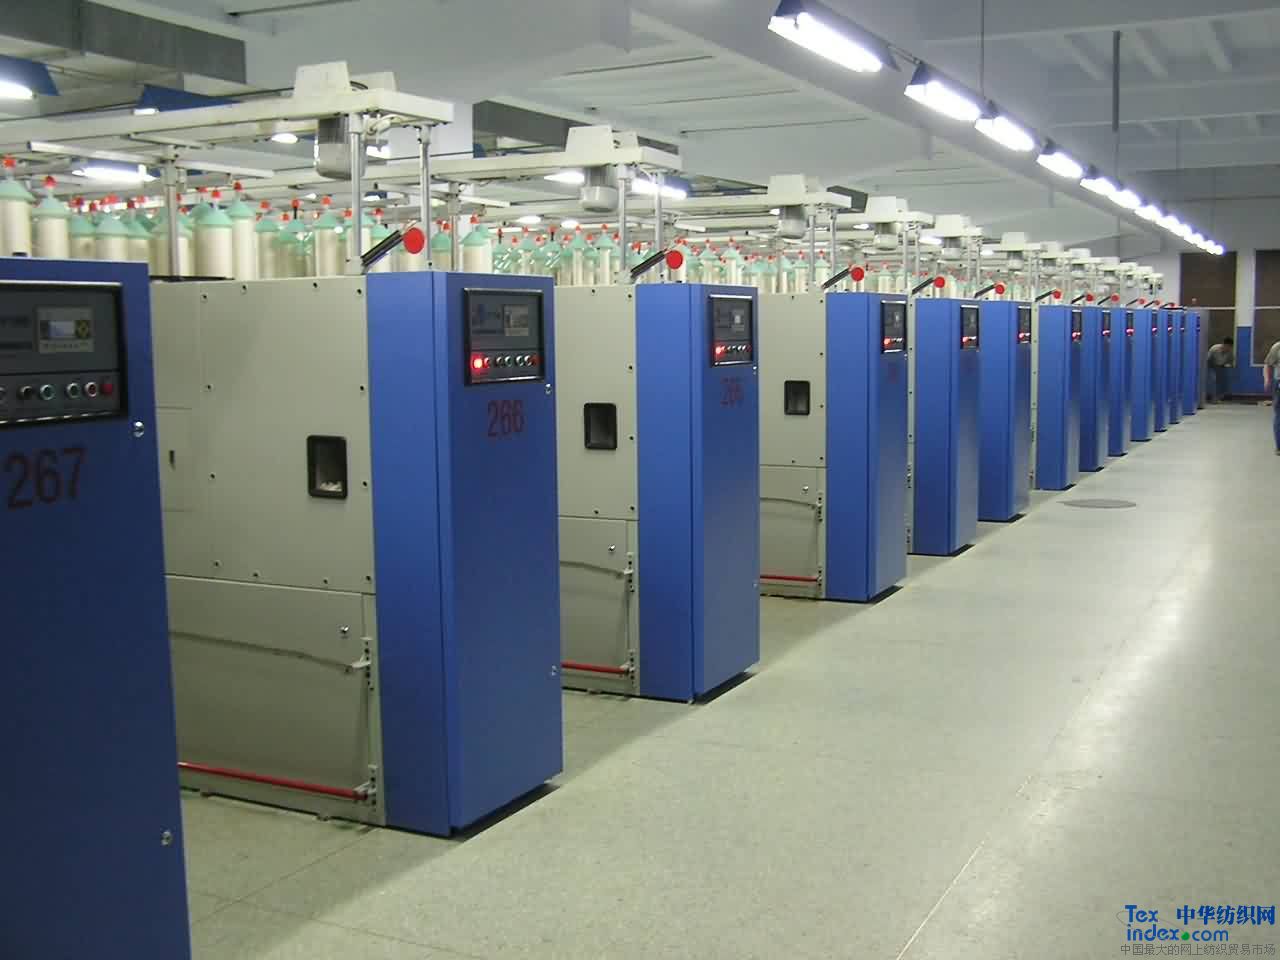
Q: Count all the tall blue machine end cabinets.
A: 13